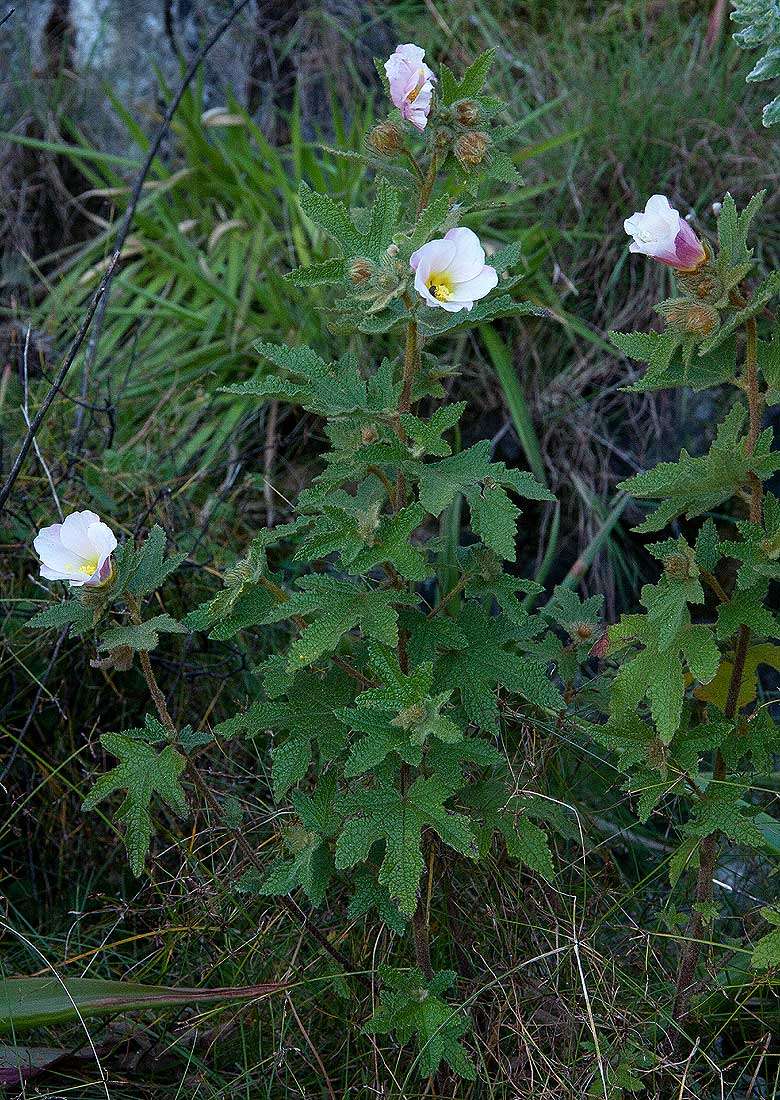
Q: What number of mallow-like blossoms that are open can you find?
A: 4